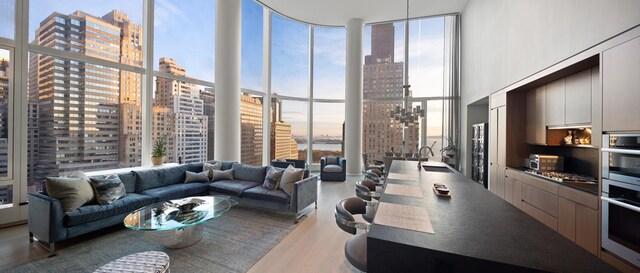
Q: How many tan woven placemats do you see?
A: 3